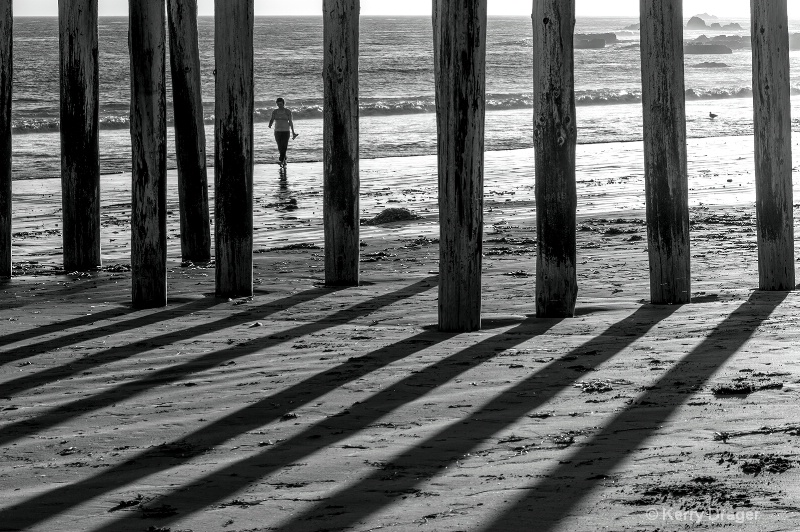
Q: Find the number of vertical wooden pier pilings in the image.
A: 10